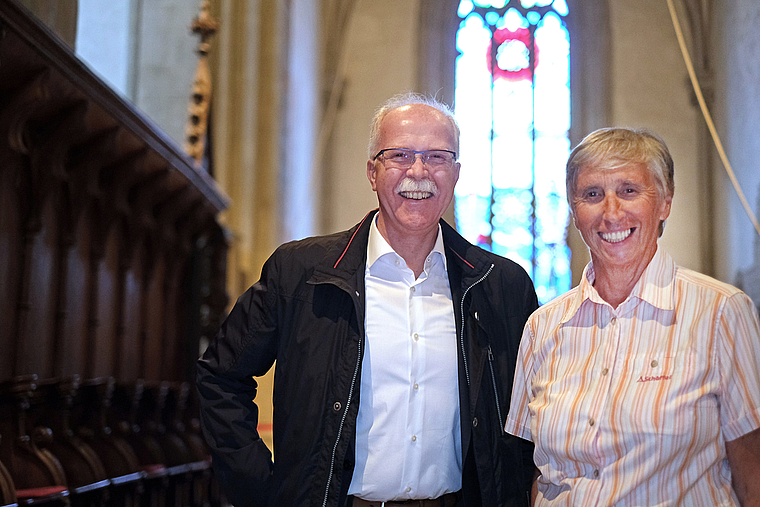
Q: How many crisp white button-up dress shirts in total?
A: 1